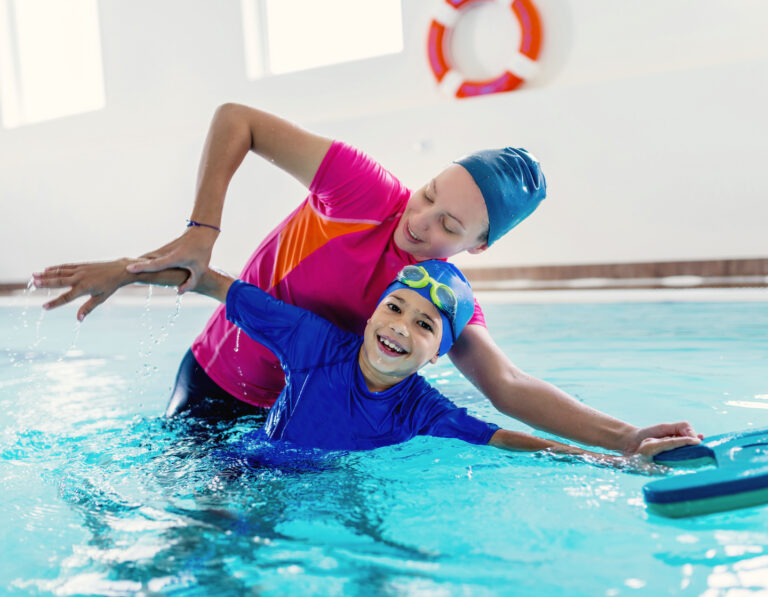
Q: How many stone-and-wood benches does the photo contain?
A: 0